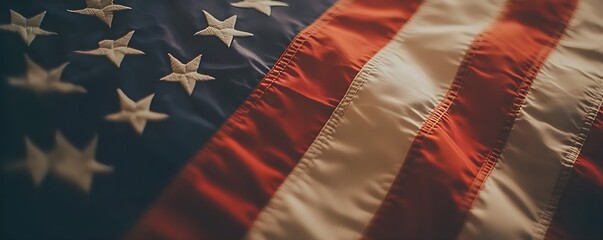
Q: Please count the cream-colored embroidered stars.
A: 10